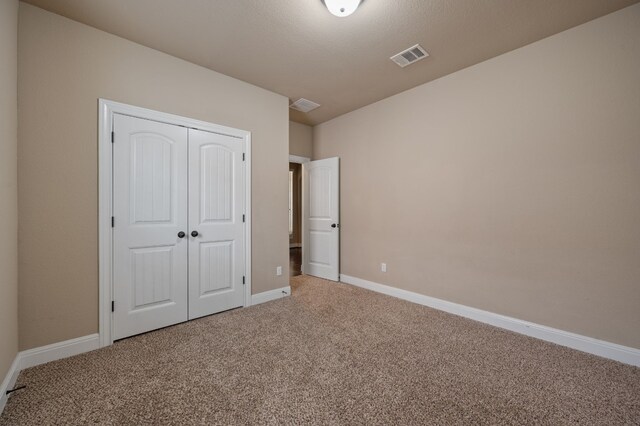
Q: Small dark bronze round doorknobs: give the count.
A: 3